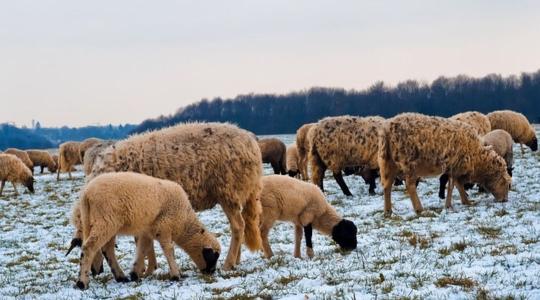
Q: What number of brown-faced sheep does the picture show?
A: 1